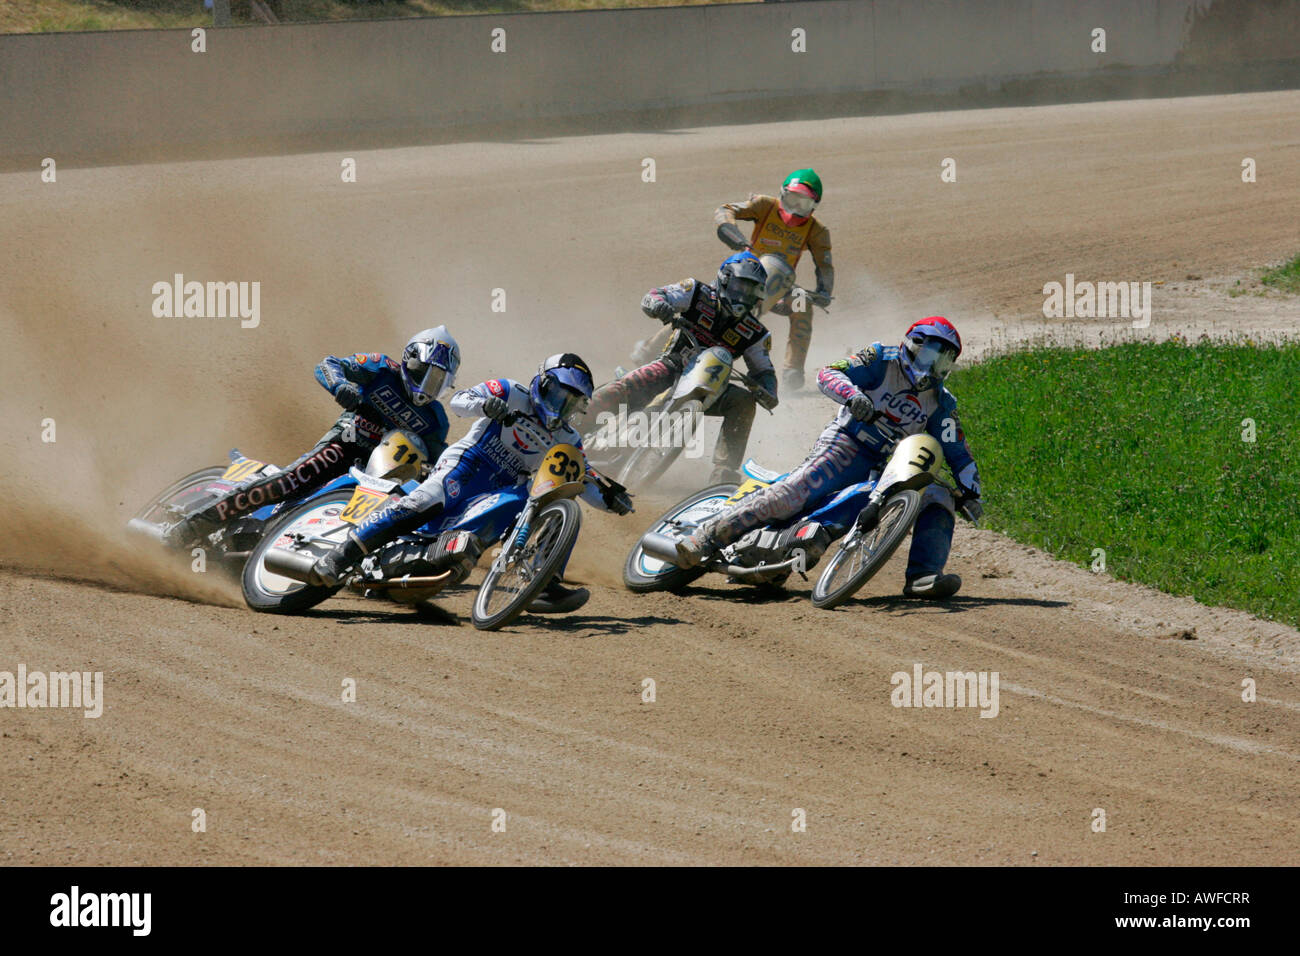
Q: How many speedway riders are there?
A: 5